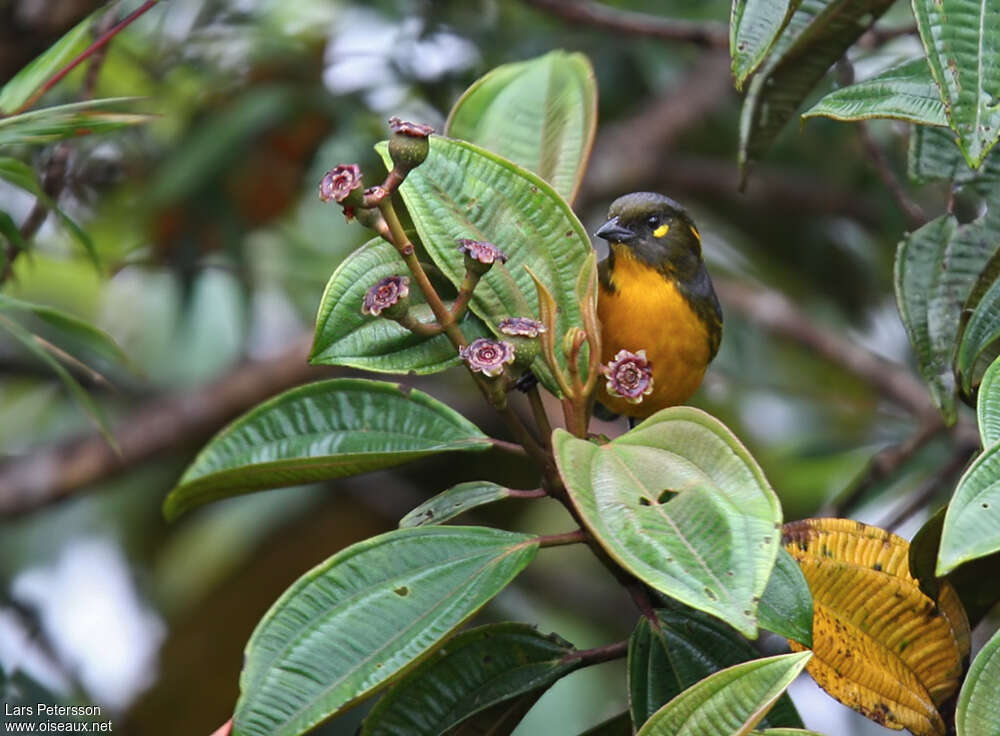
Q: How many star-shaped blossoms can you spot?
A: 7